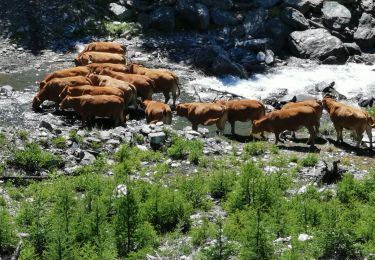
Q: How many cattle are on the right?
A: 5